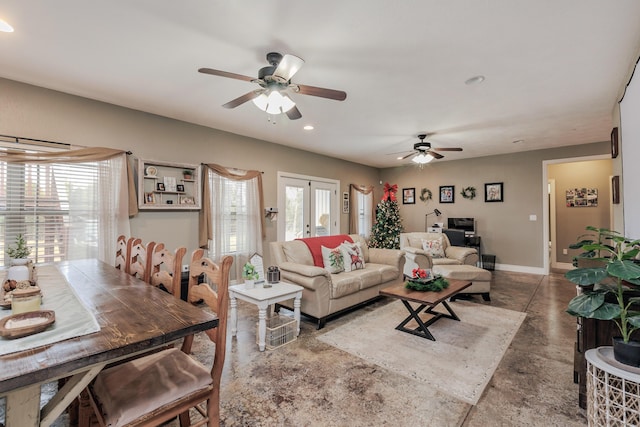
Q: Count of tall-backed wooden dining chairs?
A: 4